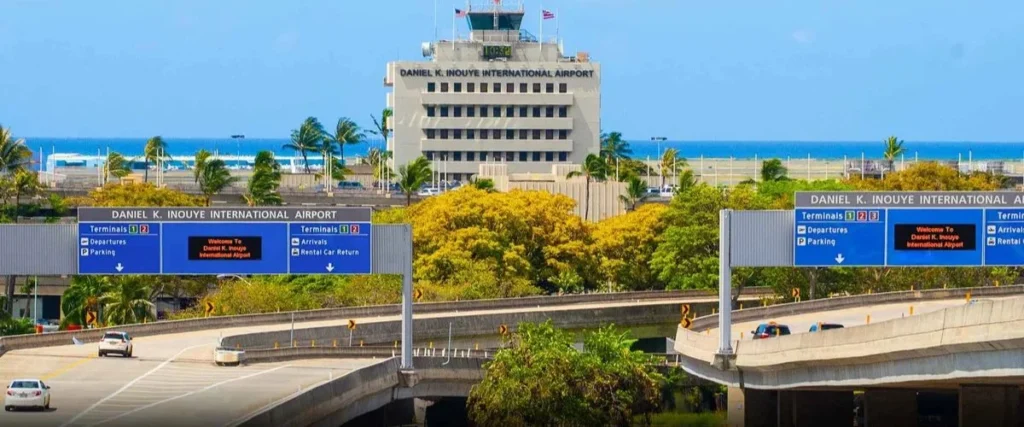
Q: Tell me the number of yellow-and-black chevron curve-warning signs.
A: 8